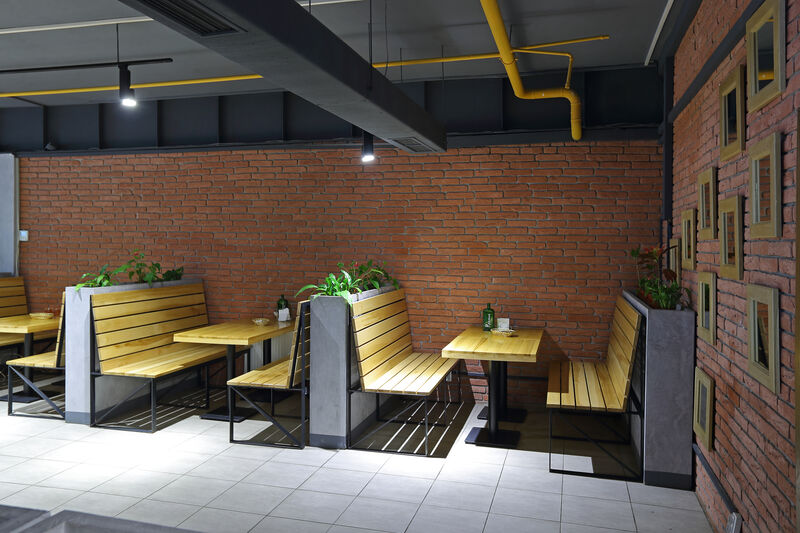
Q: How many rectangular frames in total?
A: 10